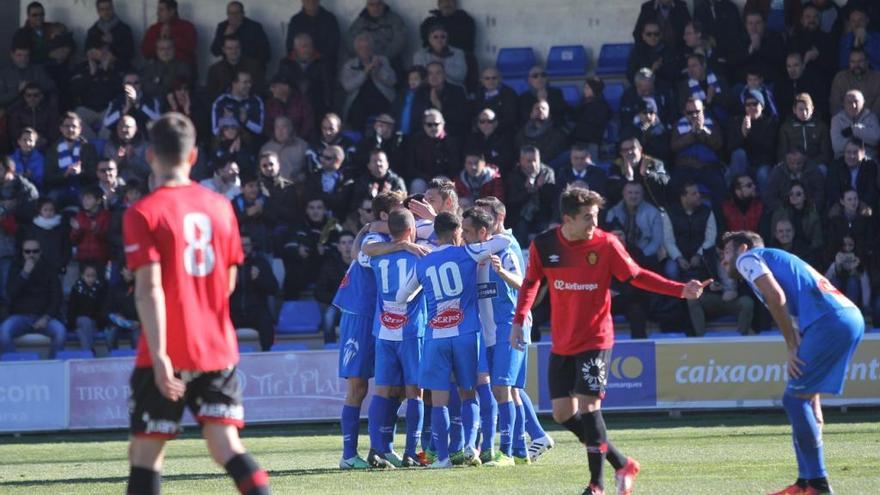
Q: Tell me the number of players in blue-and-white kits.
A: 8